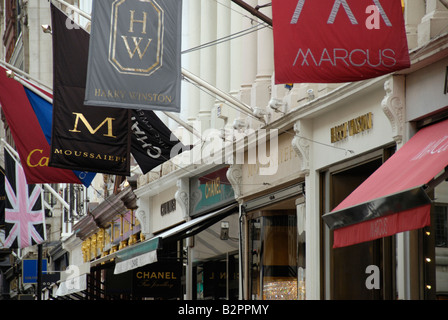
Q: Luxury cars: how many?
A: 0